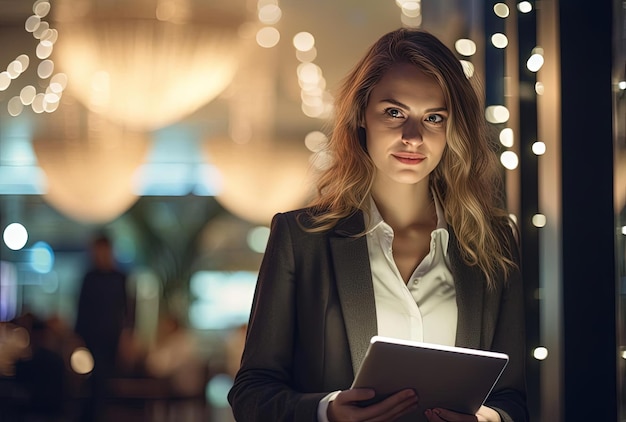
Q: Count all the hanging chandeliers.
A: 3